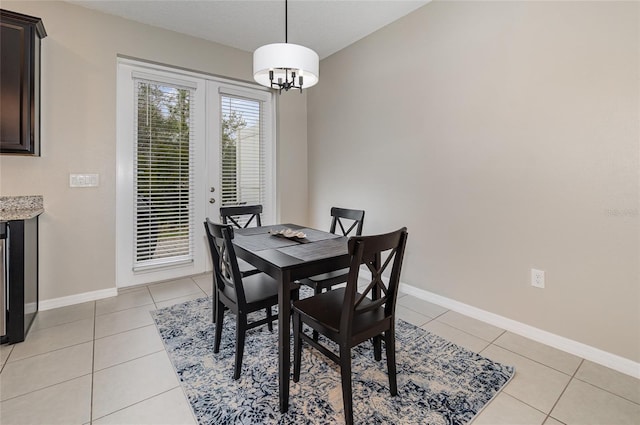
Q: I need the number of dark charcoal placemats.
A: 4